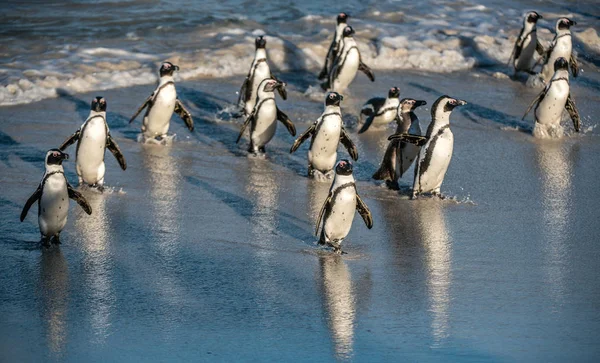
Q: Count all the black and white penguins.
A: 15